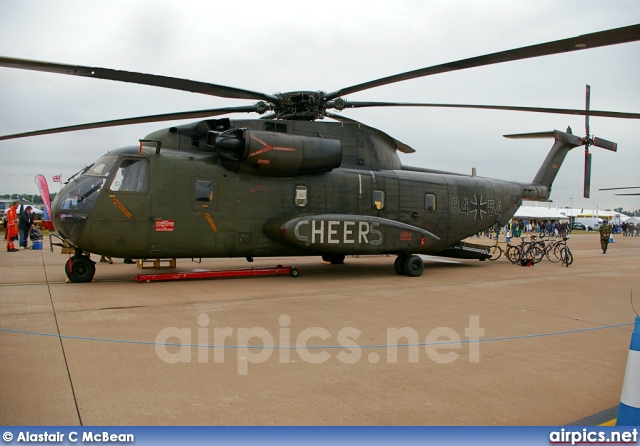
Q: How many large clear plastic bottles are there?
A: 0